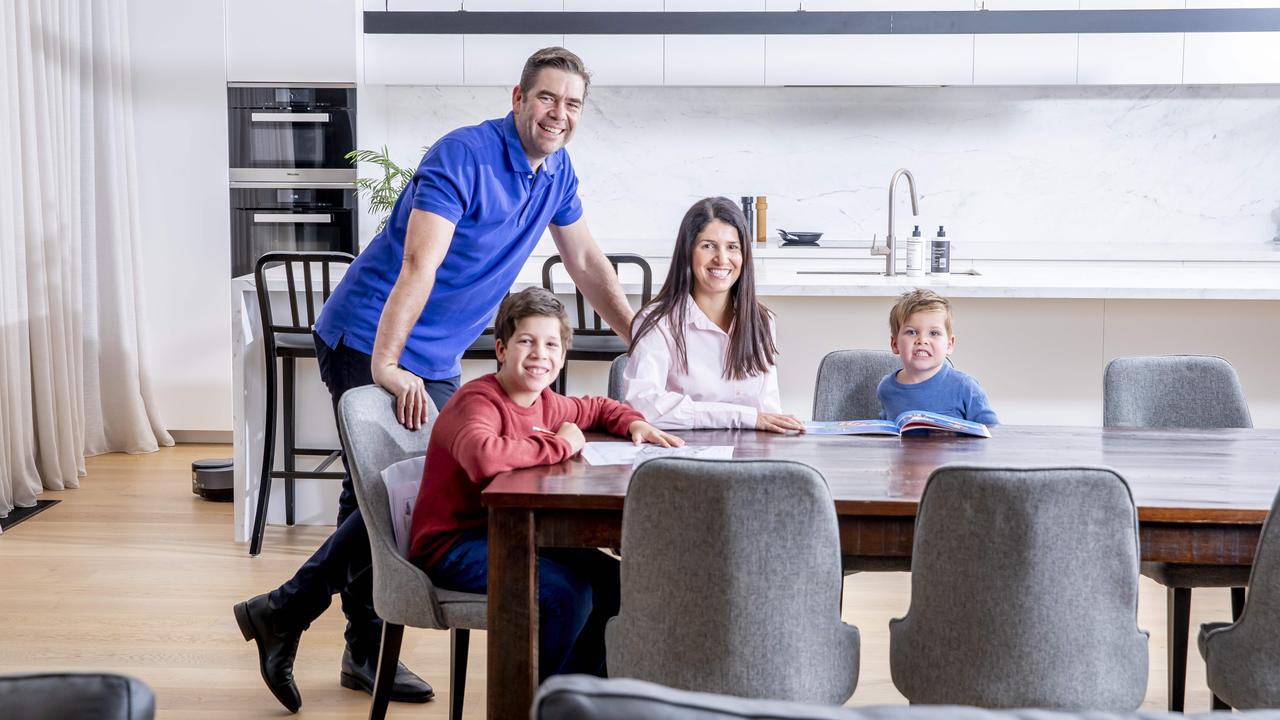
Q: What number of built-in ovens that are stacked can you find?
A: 2